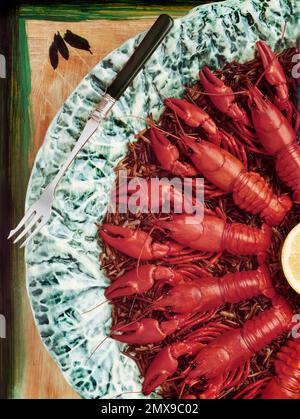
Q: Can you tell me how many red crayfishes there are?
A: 6